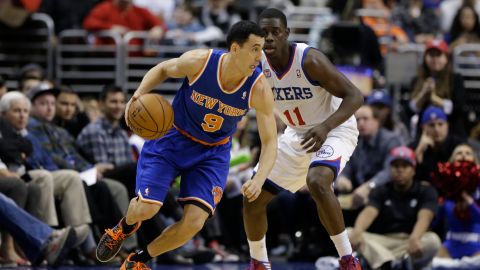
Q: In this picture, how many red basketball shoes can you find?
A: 2